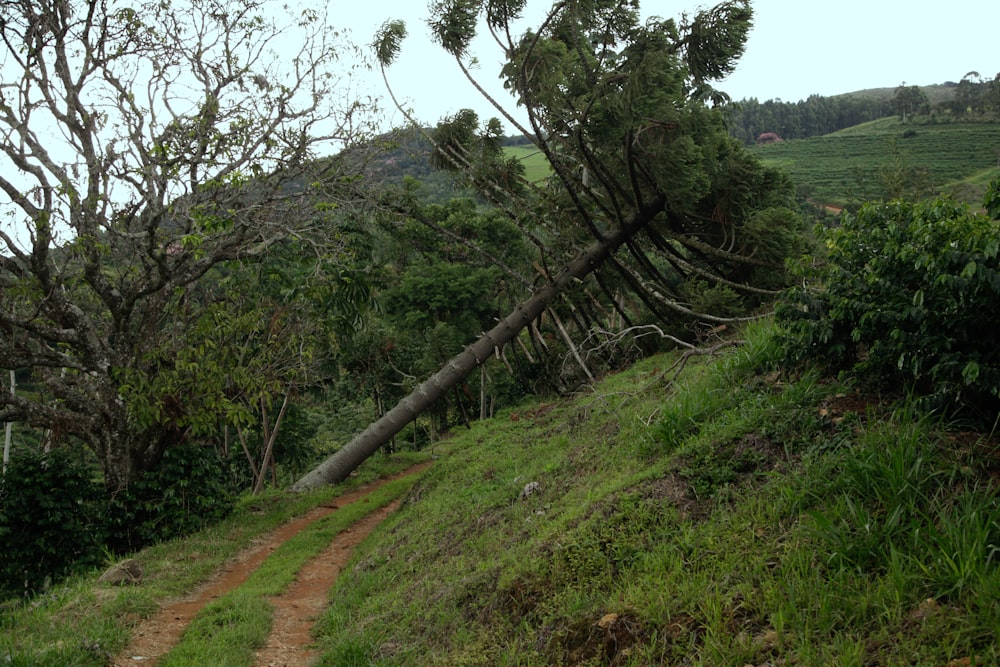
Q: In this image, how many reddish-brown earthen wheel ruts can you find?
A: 2